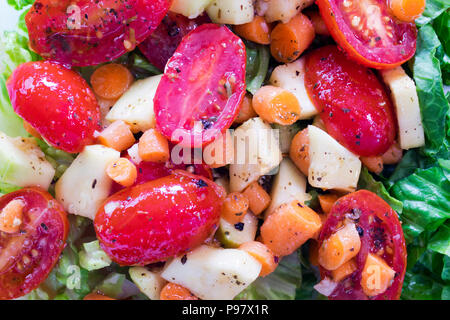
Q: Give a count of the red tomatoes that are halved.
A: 5